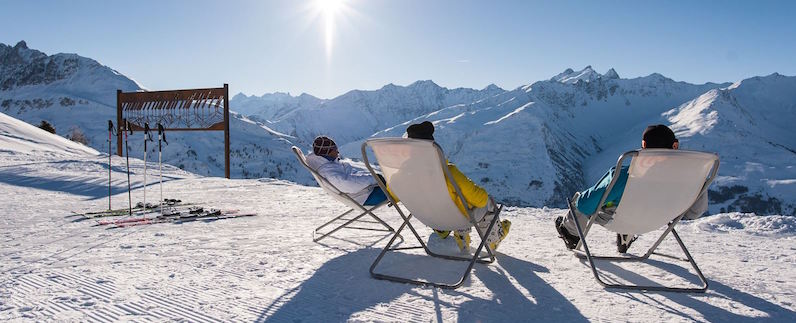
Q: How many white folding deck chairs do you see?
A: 3